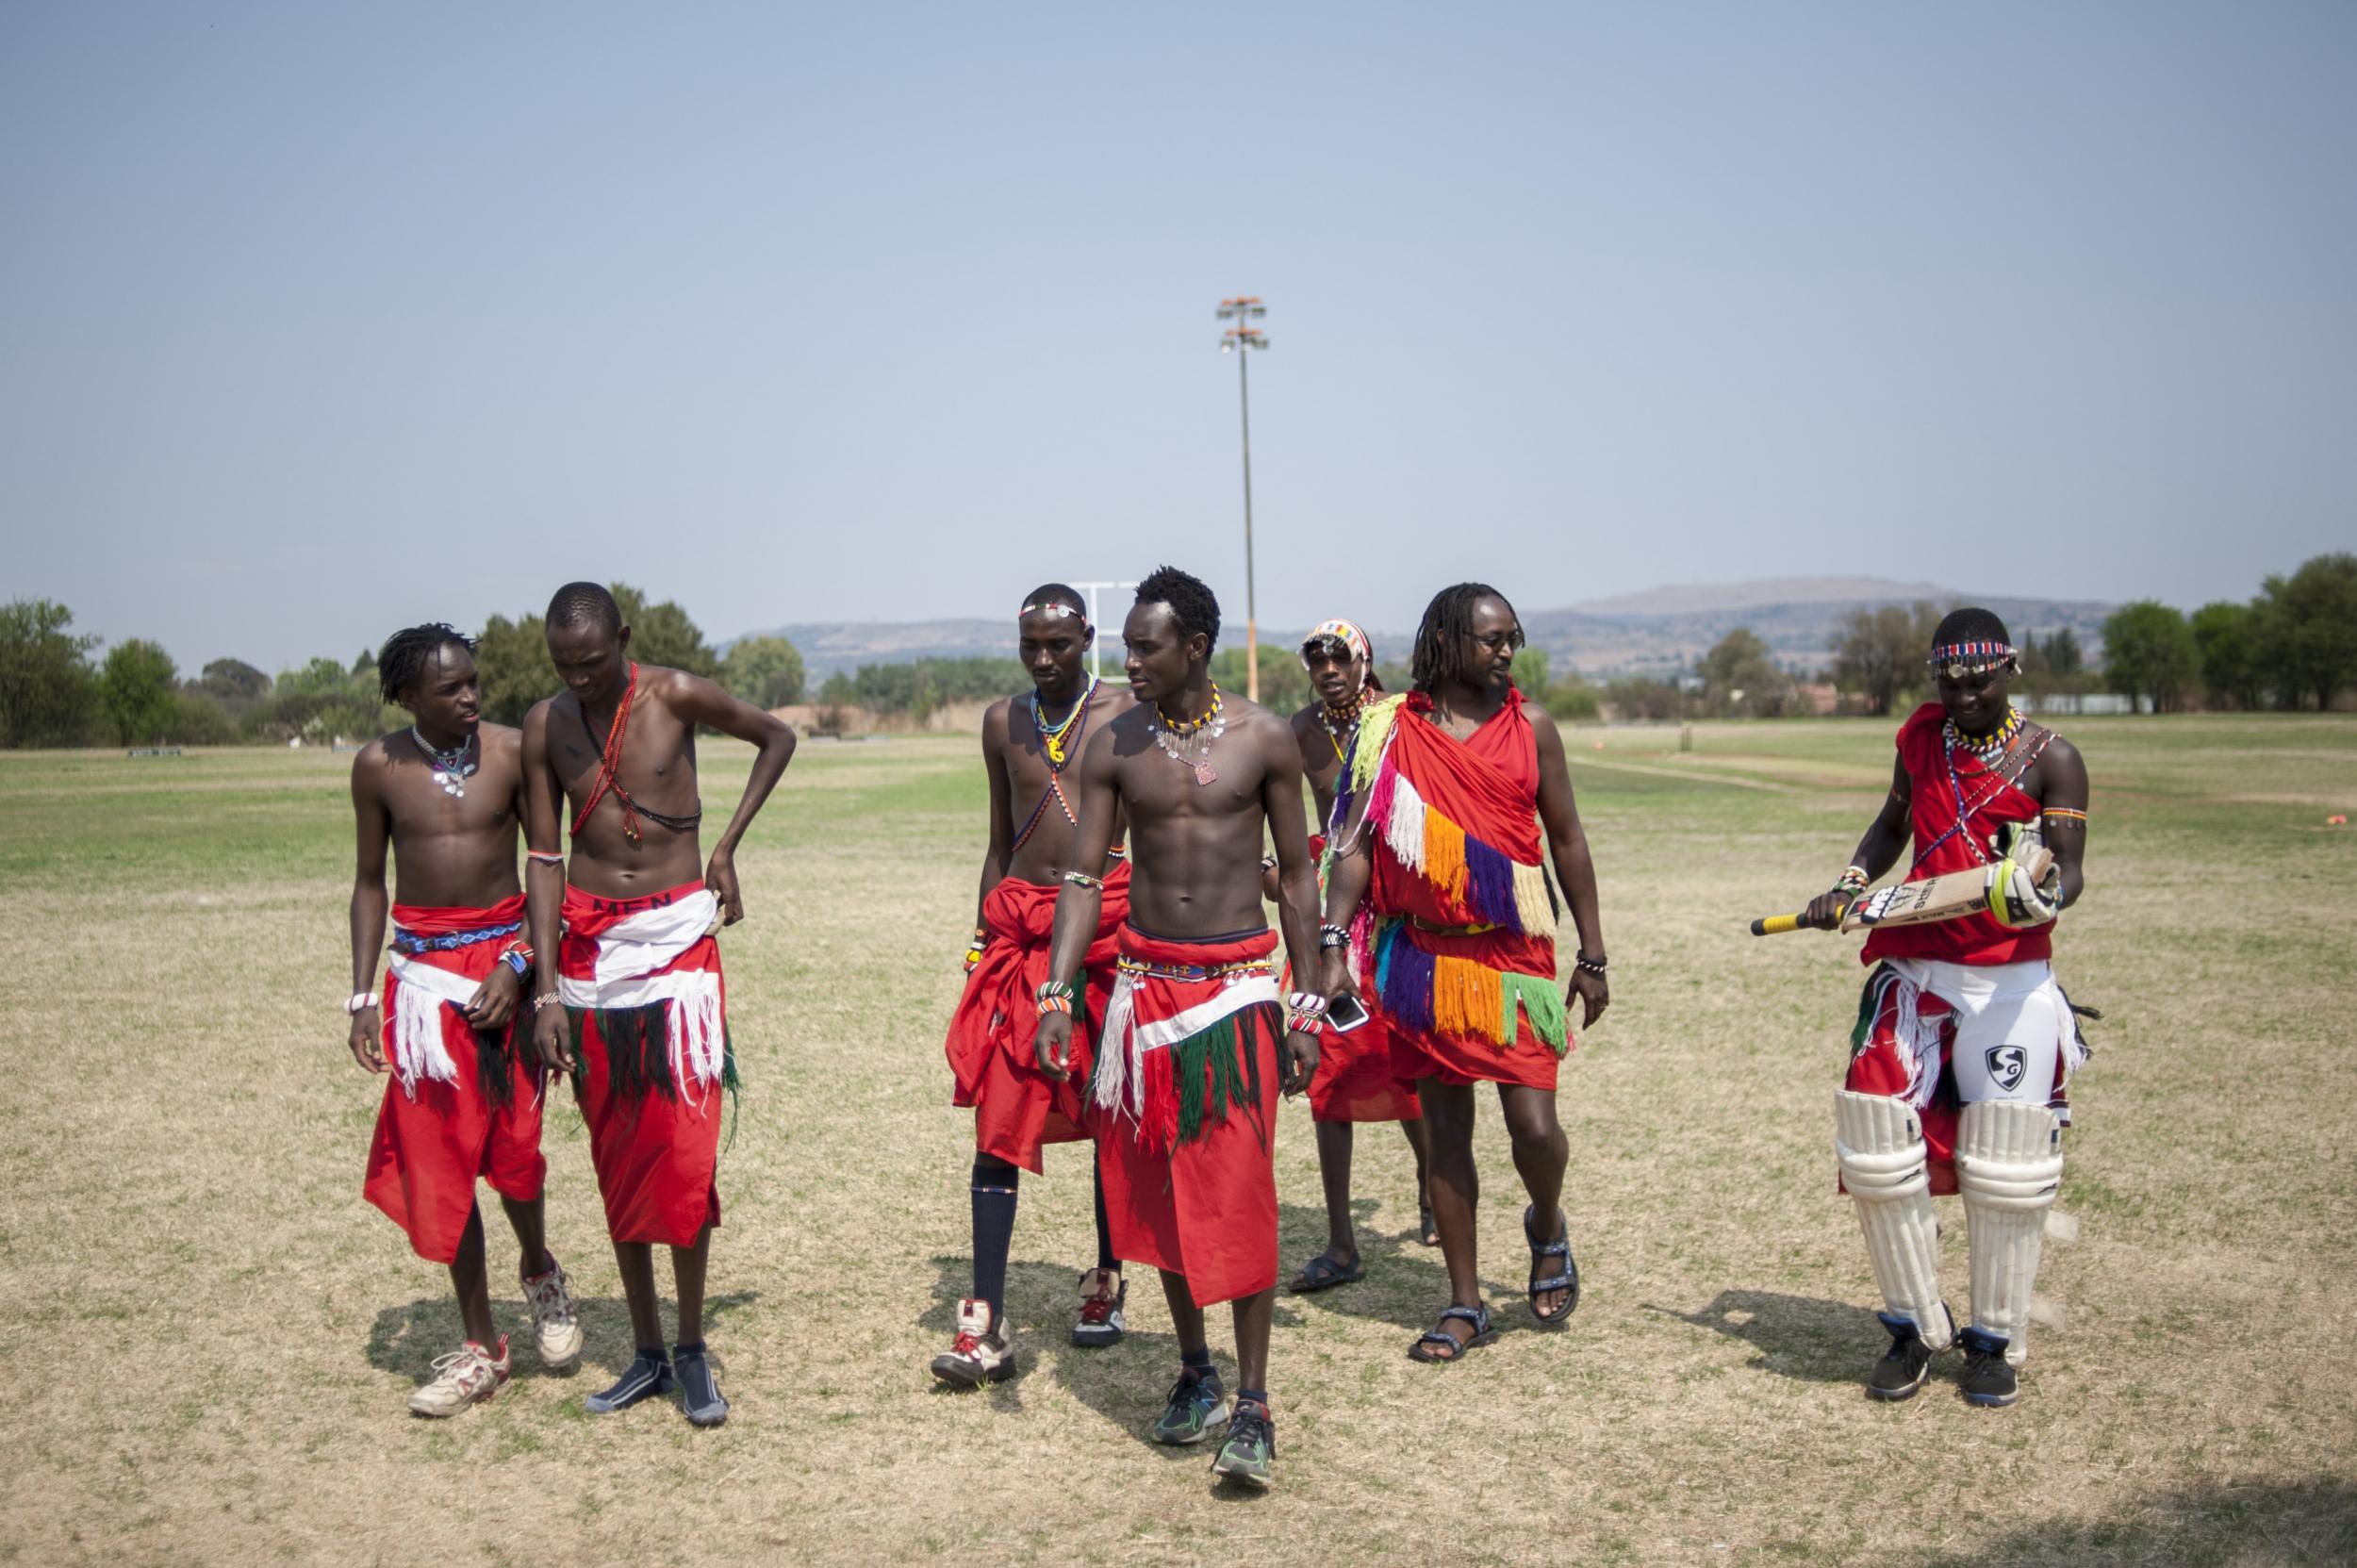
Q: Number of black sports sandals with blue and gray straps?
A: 2